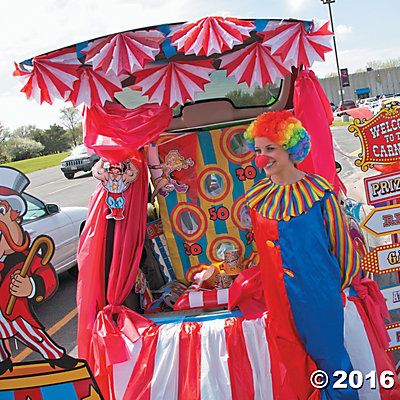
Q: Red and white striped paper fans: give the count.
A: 7